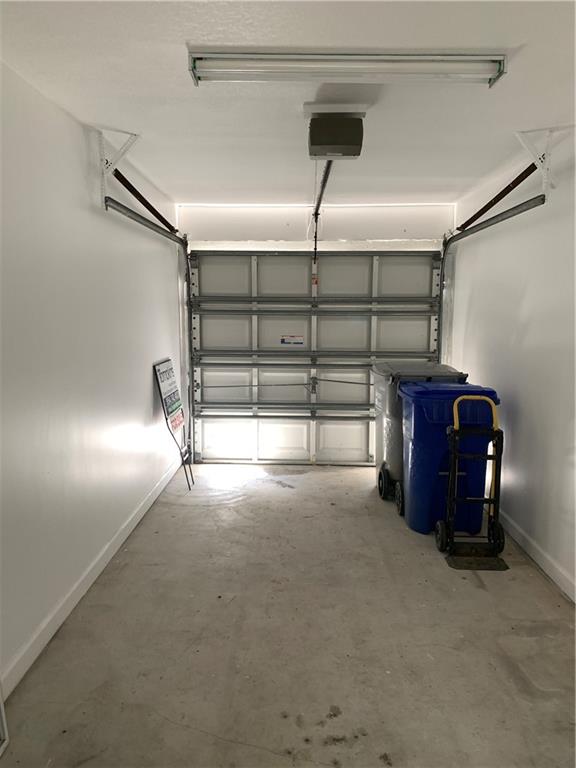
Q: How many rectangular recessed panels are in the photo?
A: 14